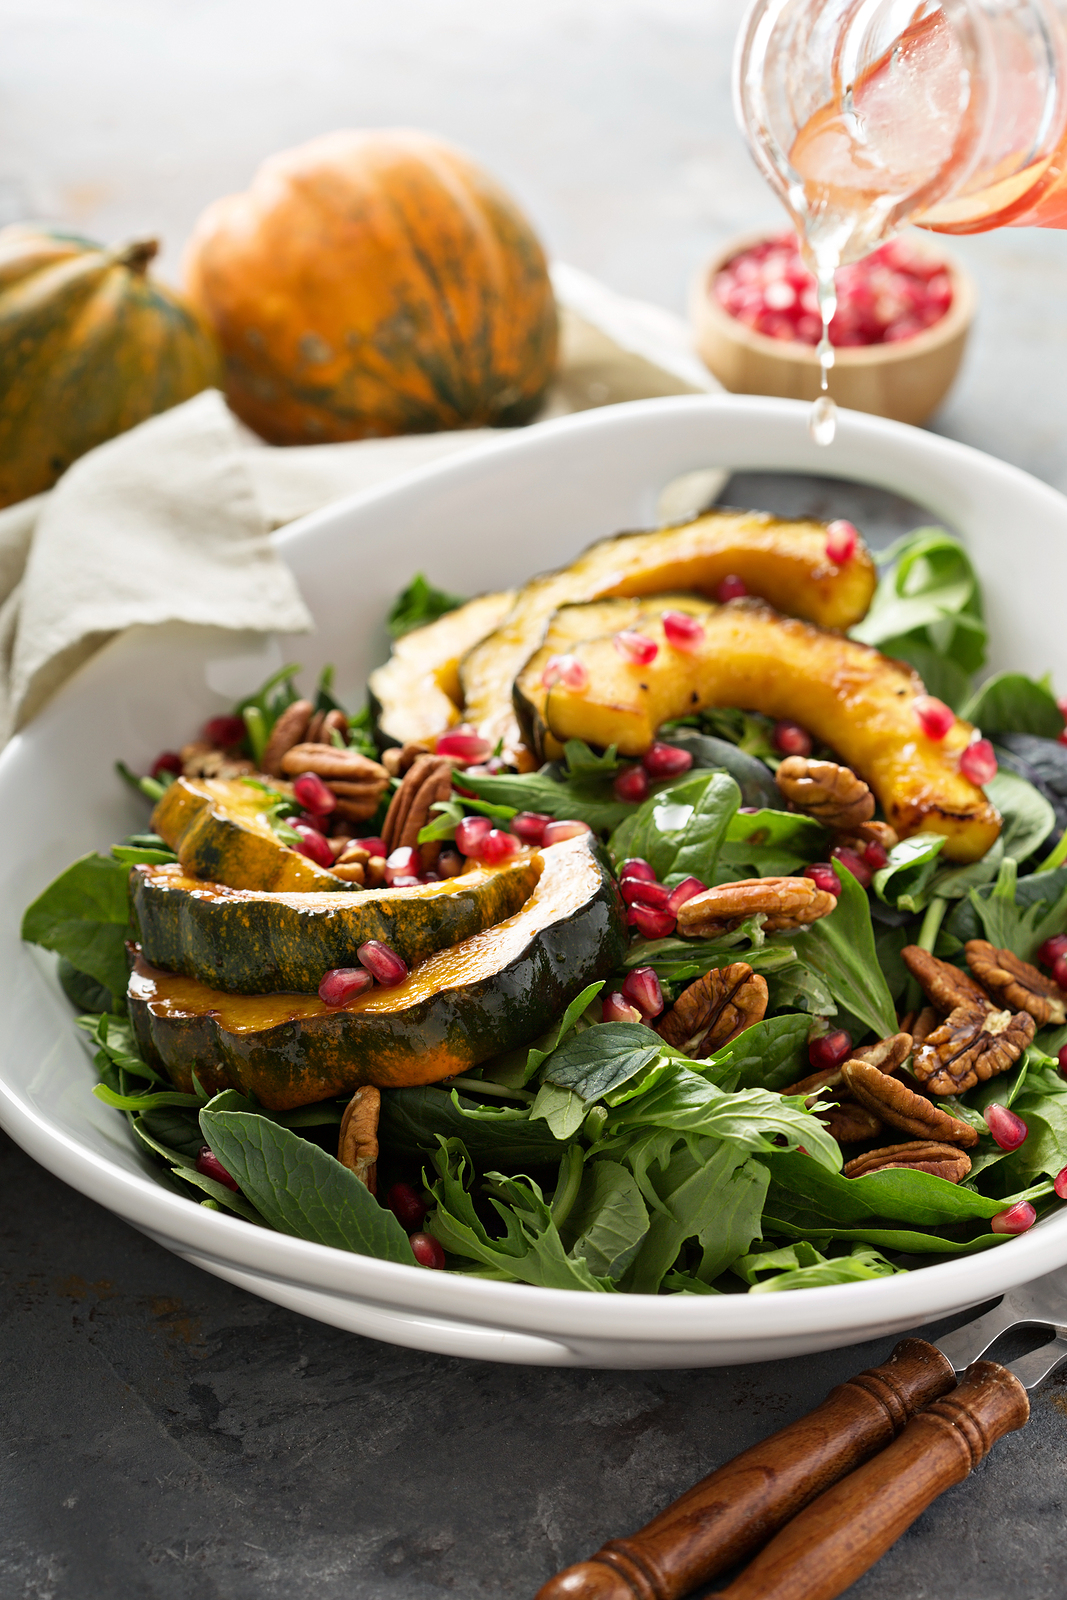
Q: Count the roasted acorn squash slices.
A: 7